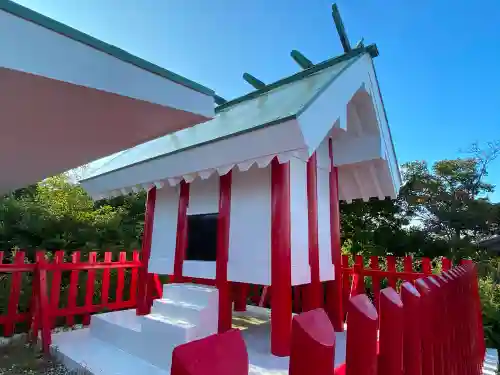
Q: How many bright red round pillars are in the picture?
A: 6